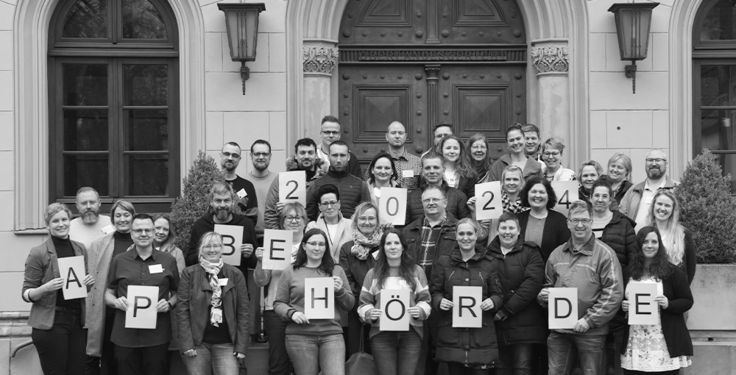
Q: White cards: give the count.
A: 13